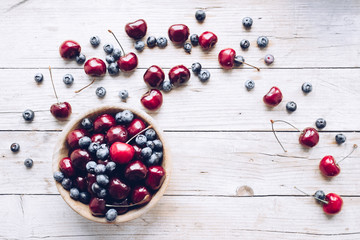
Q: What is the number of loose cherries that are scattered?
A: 15